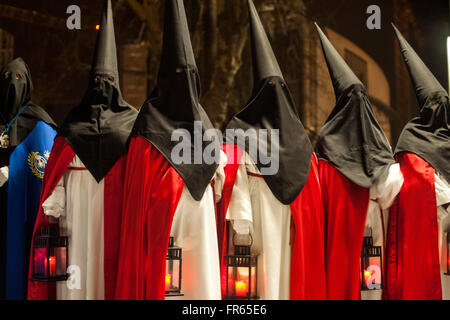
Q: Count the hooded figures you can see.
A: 6